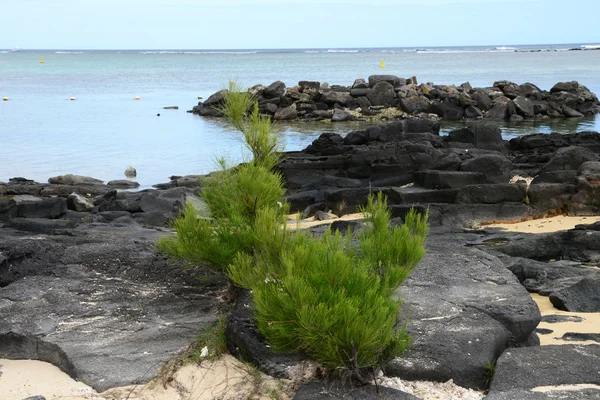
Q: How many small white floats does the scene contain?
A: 4